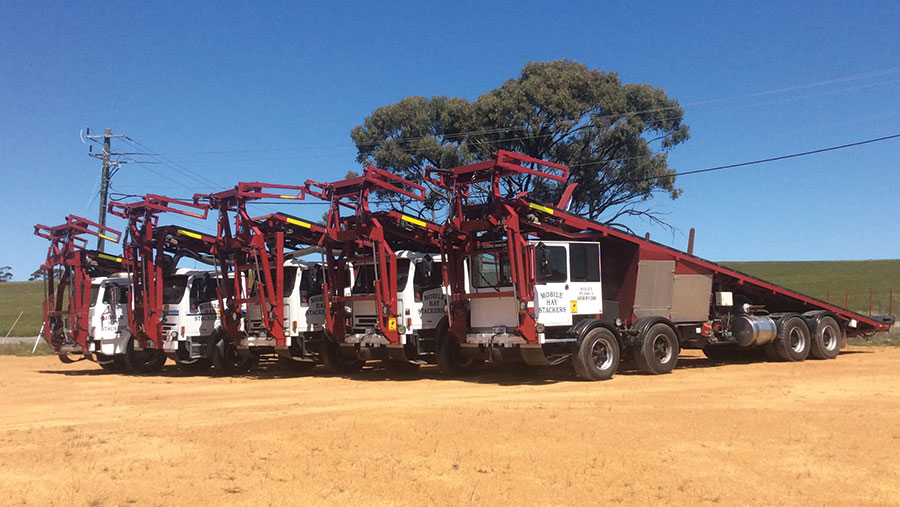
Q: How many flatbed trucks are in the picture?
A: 5